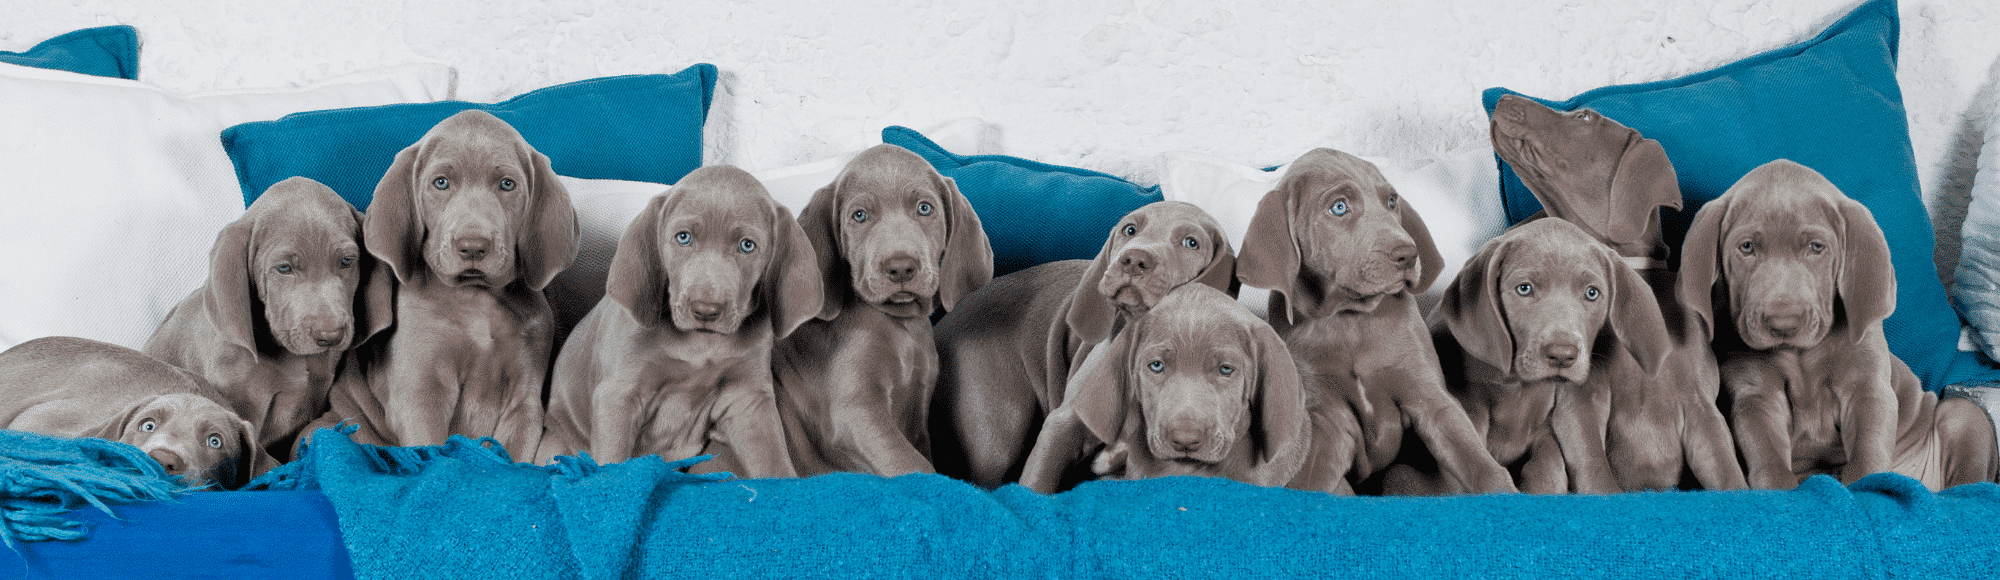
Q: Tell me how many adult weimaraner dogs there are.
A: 0